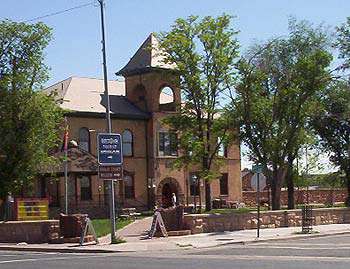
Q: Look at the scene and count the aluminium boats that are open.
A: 0